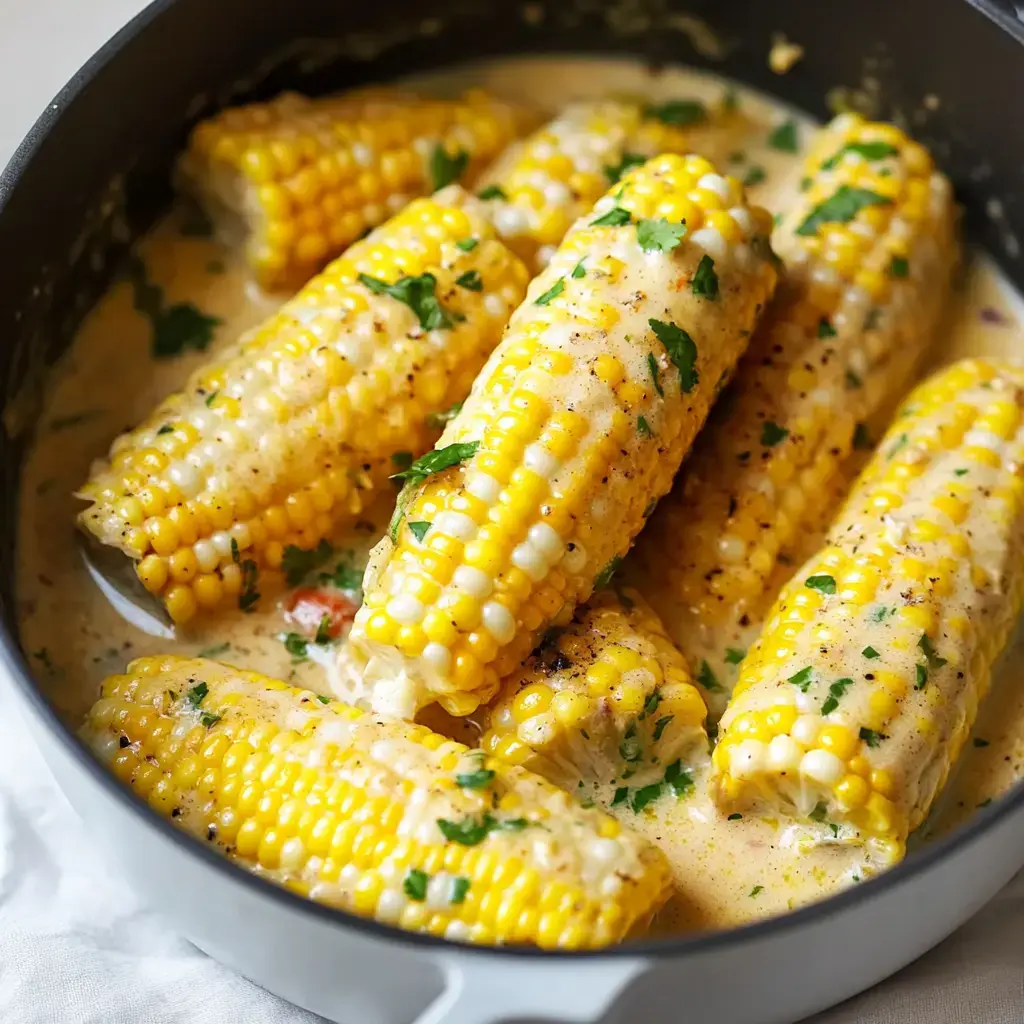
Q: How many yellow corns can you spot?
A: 8